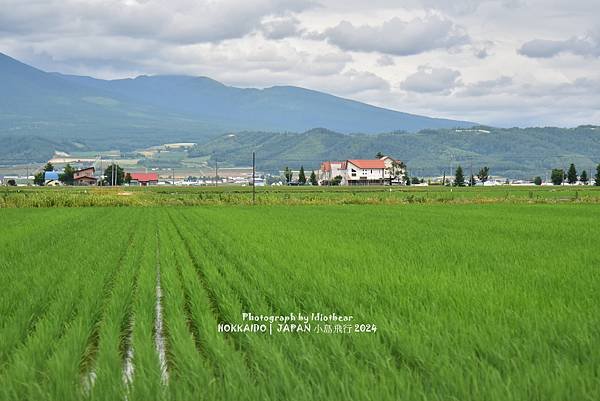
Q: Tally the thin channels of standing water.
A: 3